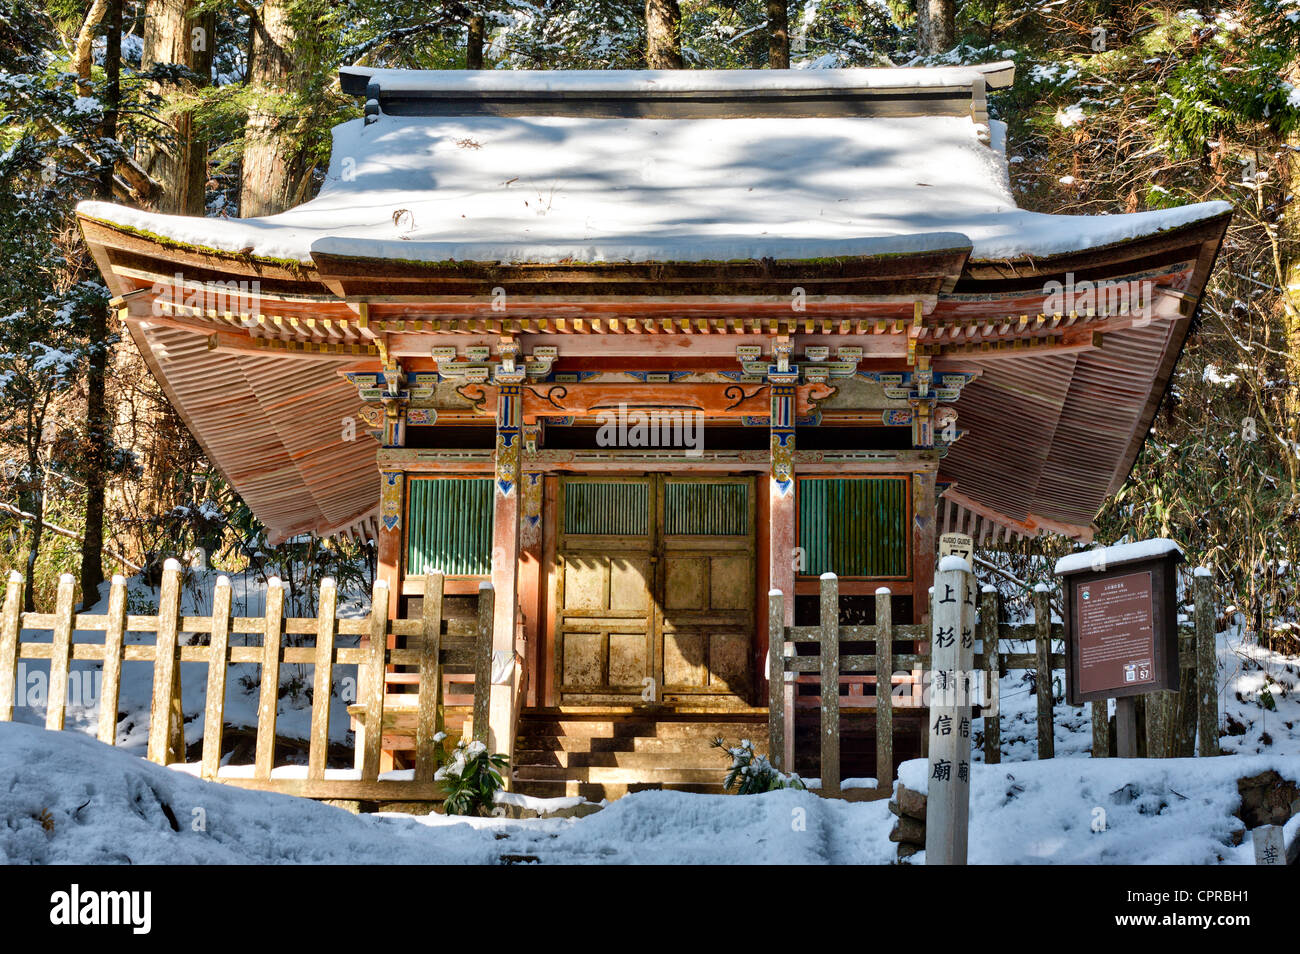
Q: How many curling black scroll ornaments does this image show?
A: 2